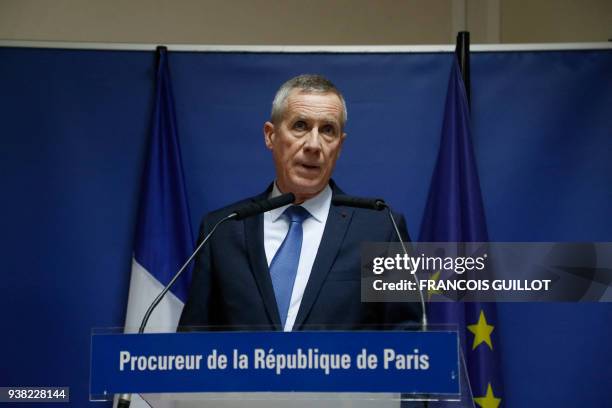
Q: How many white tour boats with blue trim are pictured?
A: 0